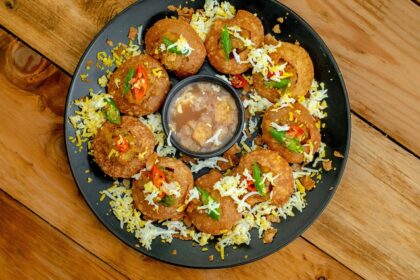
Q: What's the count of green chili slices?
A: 9